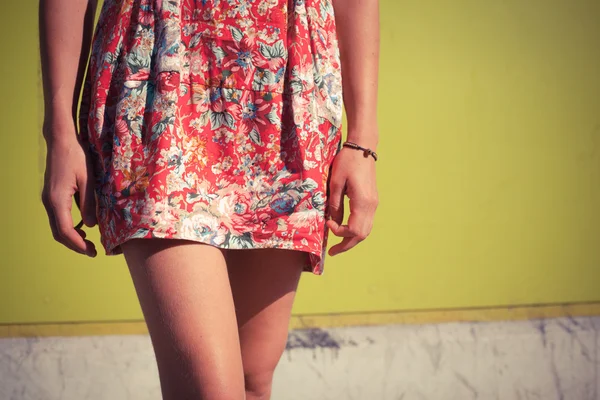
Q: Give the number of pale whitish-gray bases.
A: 1